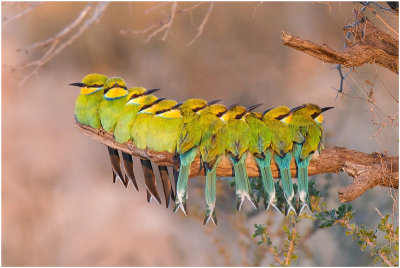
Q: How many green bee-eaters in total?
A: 11